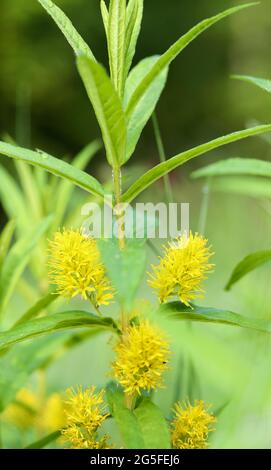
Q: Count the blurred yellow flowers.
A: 2